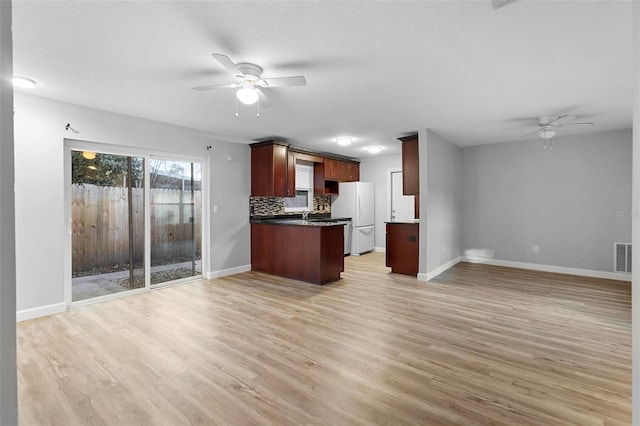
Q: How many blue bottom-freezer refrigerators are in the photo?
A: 0